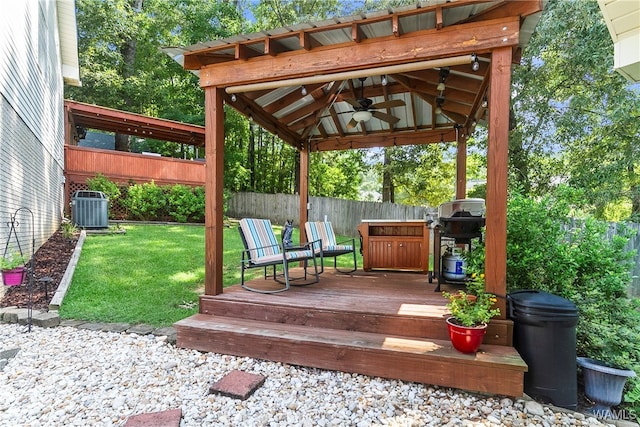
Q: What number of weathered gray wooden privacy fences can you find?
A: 1